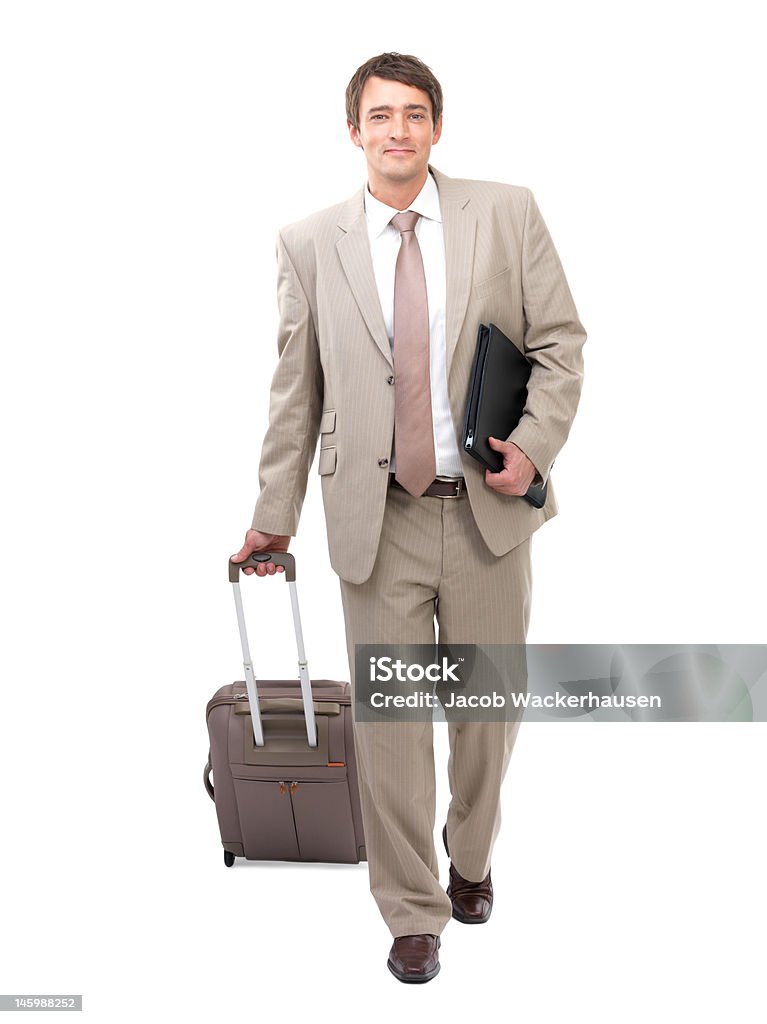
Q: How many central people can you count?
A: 1